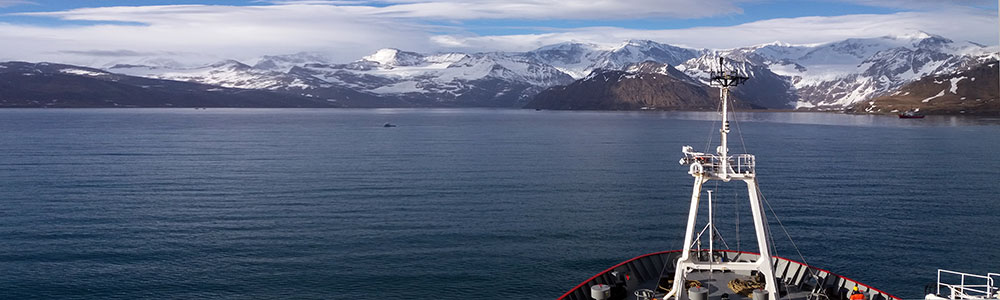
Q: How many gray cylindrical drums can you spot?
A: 3